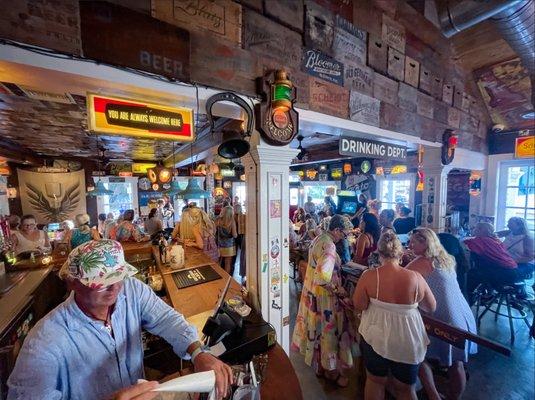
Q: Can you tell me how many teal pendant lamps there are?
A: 3